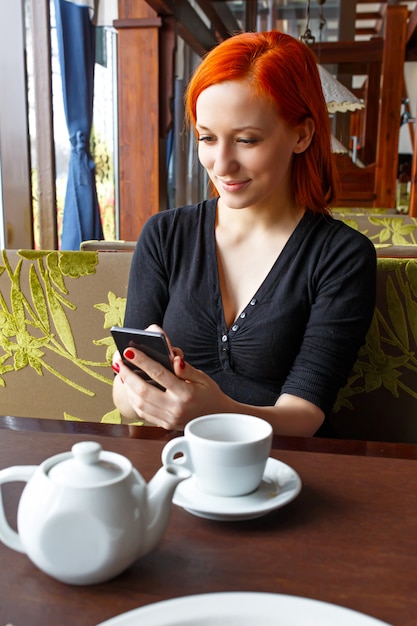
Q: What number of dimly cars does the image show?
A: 0